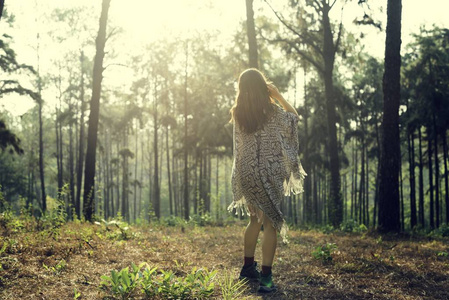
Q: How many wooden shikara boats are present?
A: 0